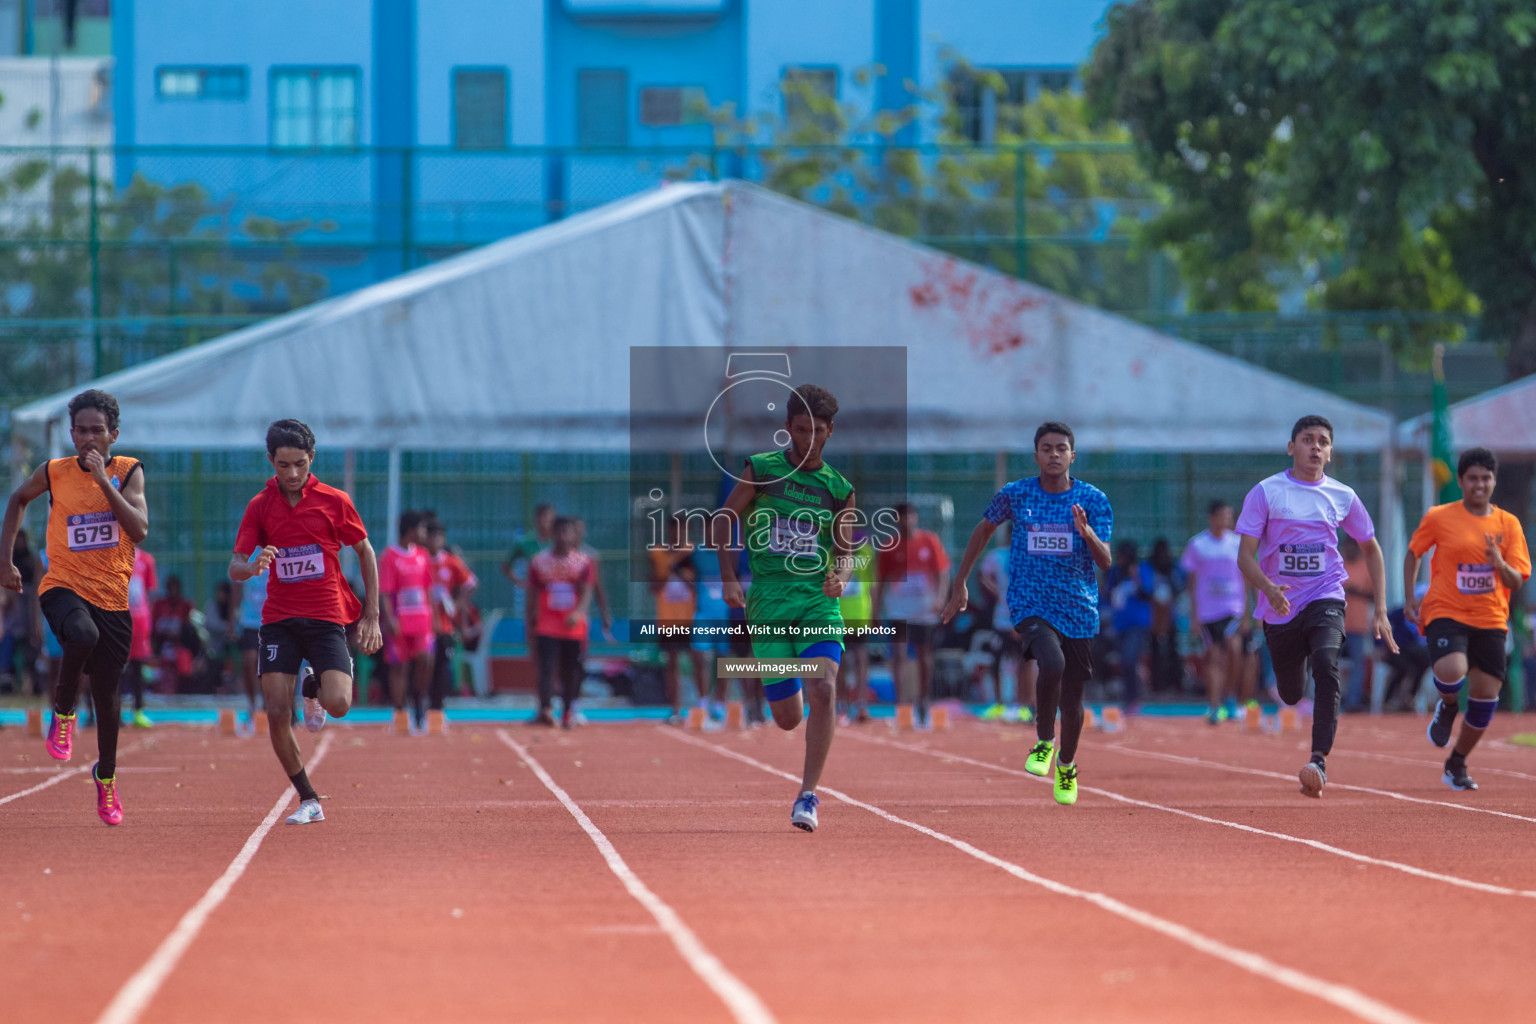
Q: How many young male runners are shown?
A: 6